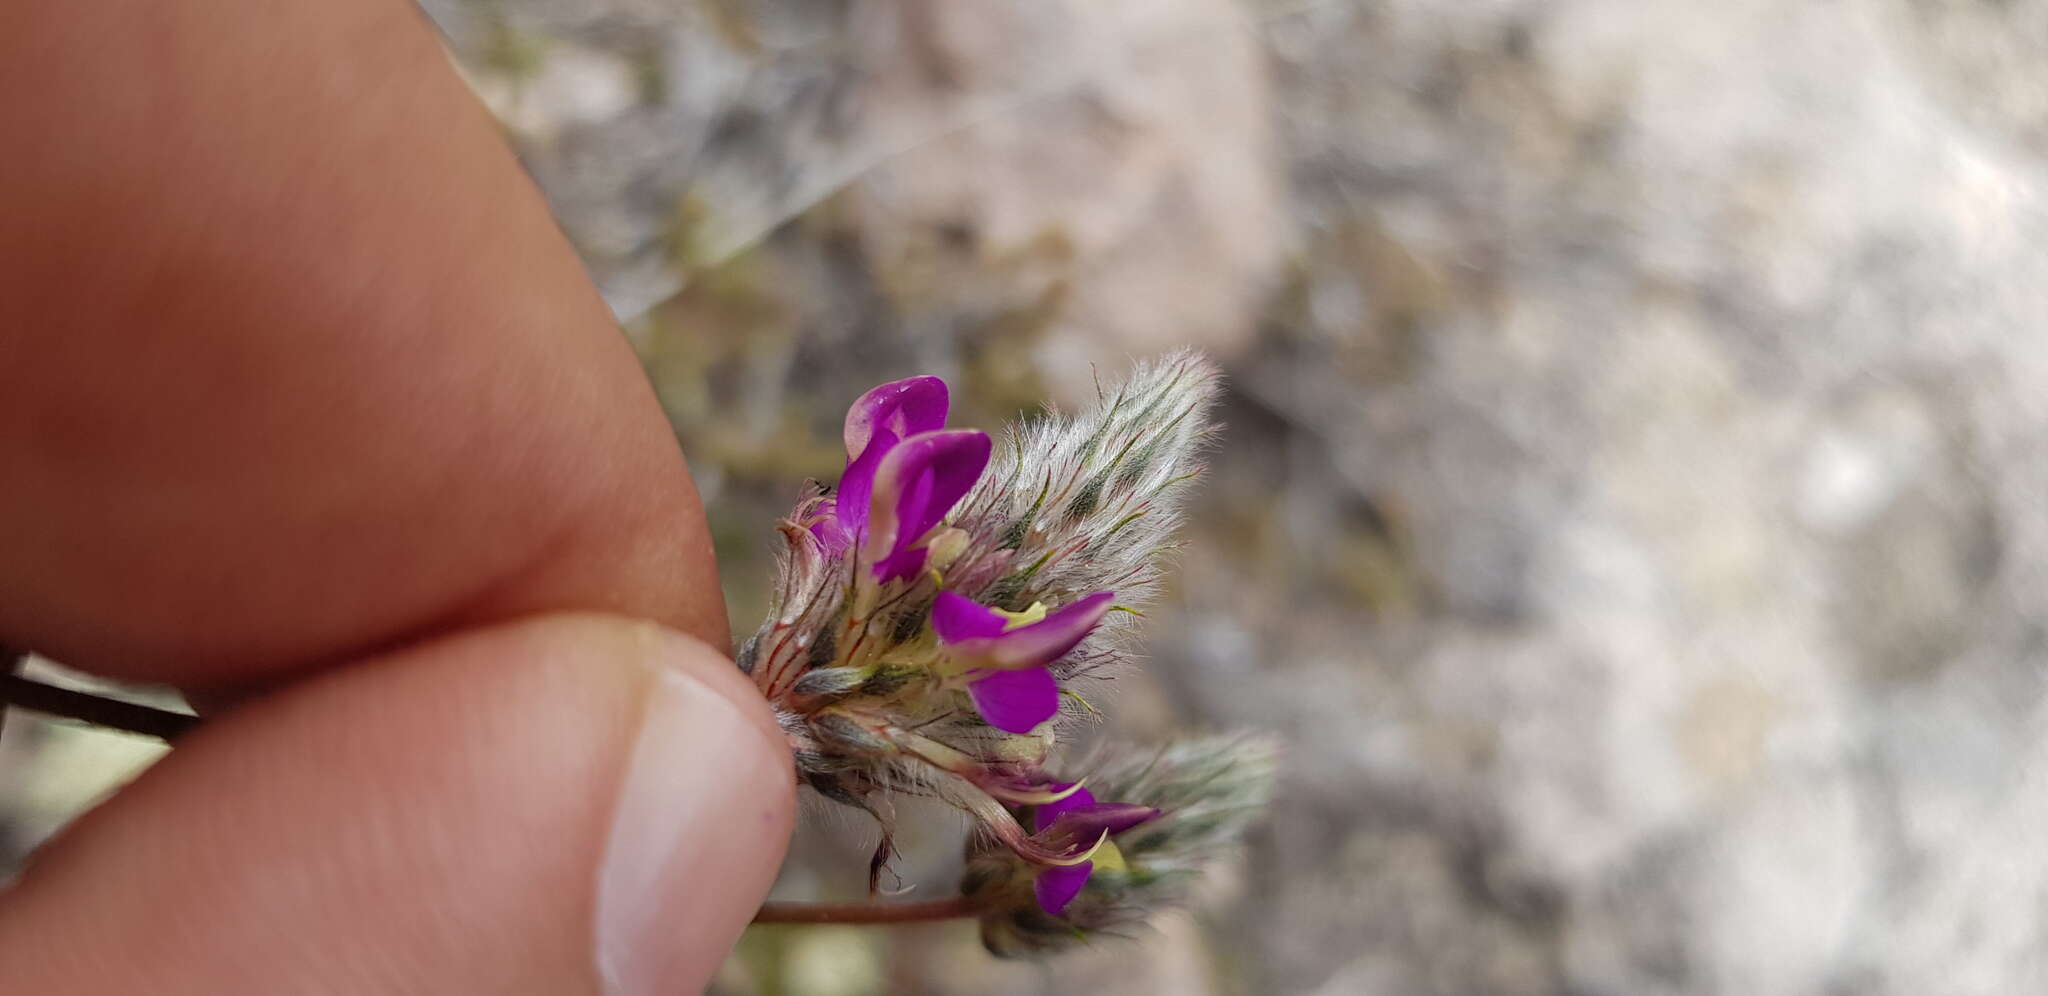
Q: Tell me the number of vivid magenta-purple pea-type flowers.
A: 4